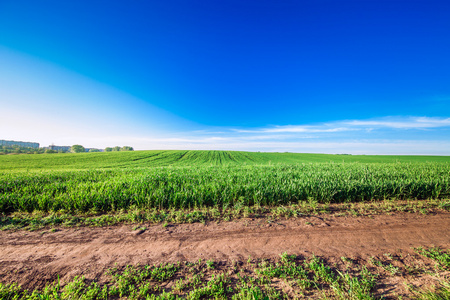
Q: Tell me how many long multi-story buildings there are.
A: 2